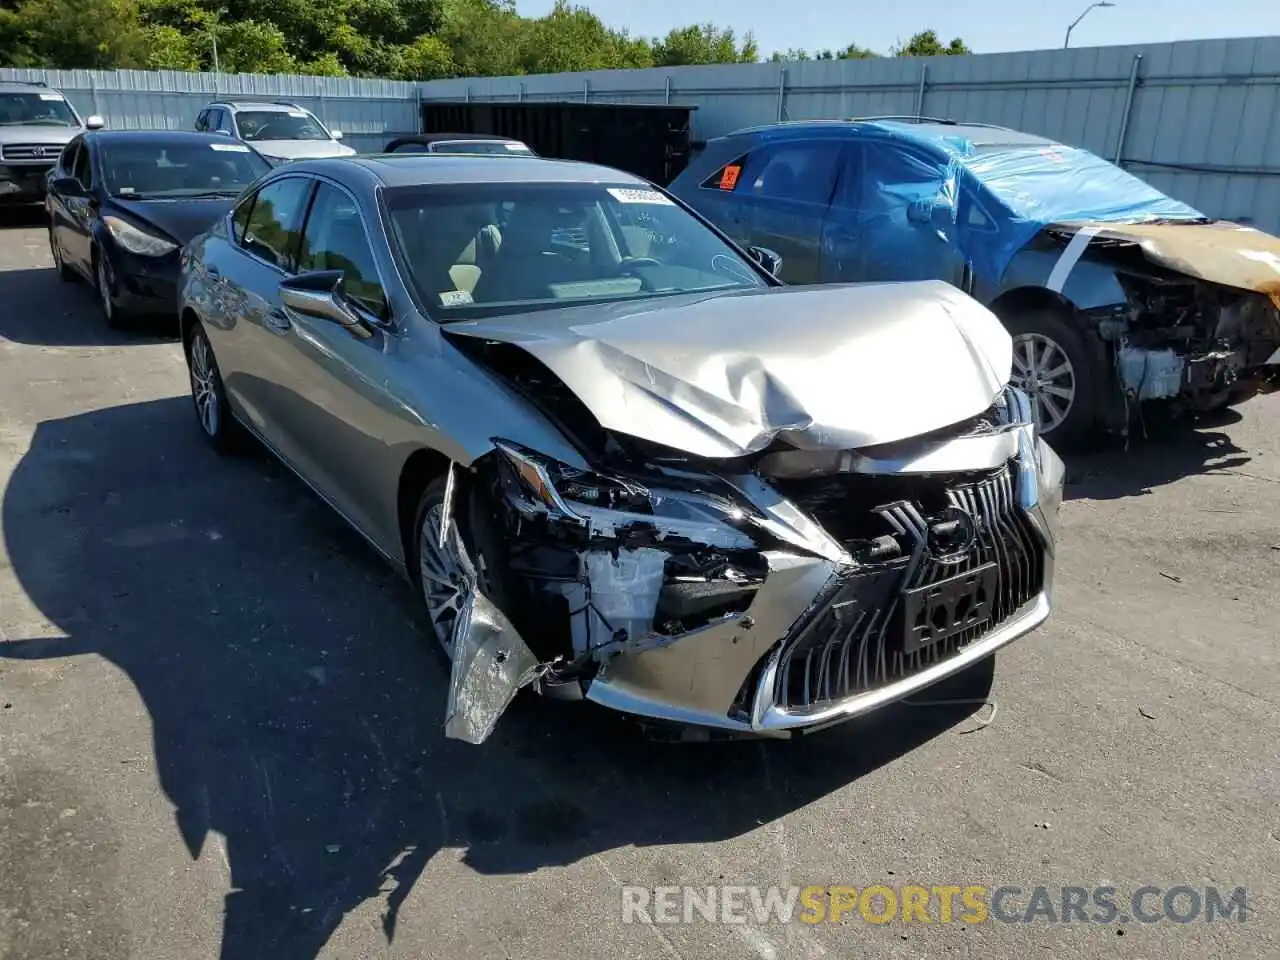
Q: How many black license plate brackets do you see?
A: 1